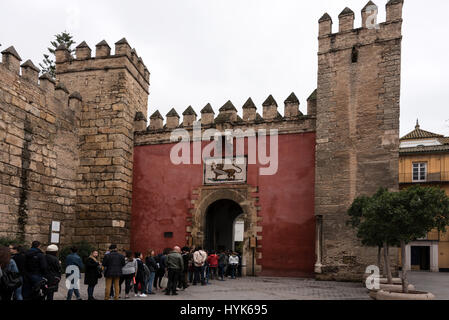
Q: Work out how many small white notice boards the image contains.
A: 2